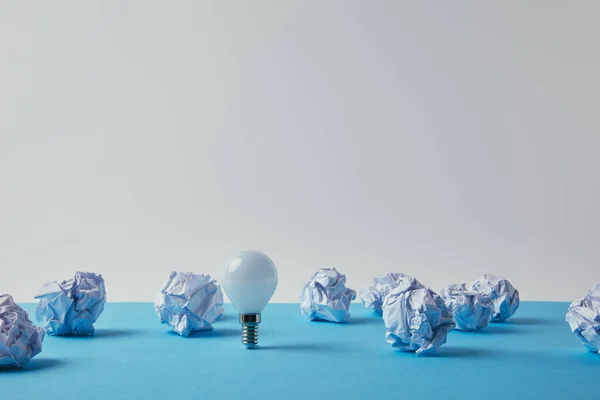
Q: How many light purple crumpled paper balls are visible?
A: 9